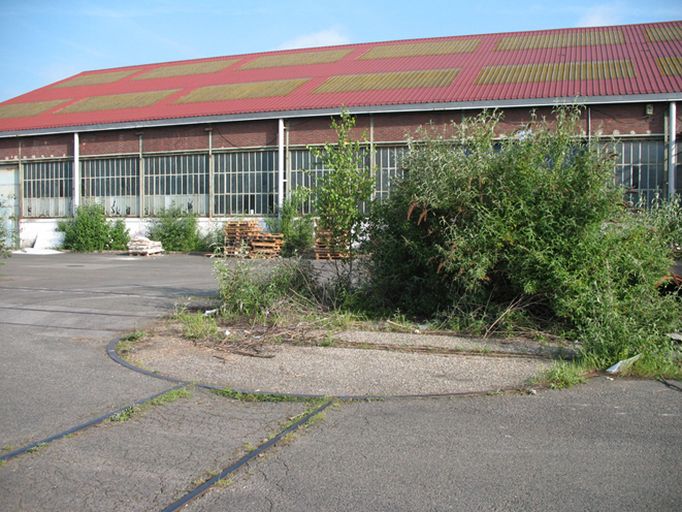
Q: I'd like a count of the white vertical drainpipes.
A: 3